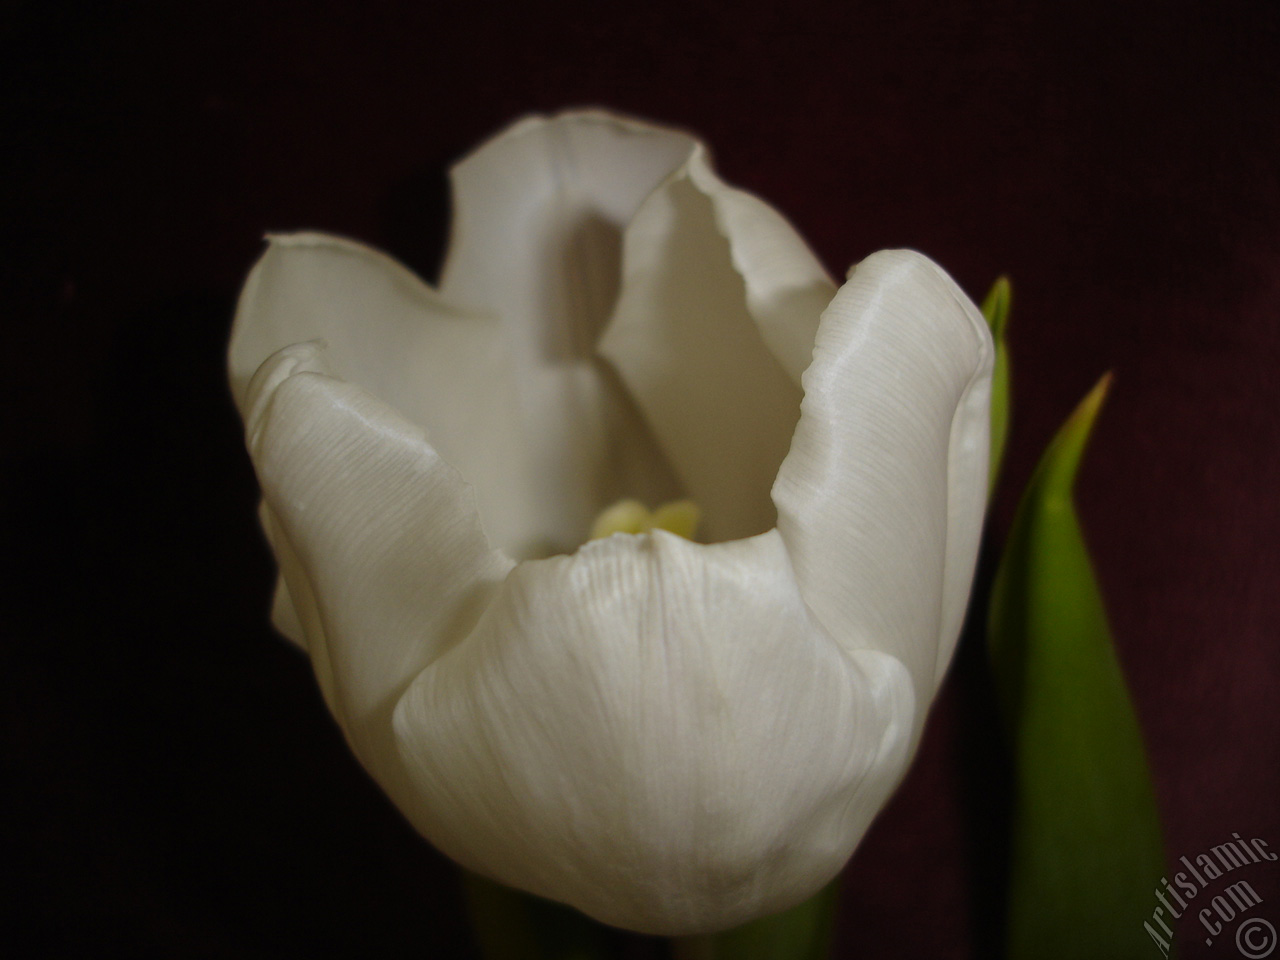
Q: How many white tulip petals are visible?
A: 6